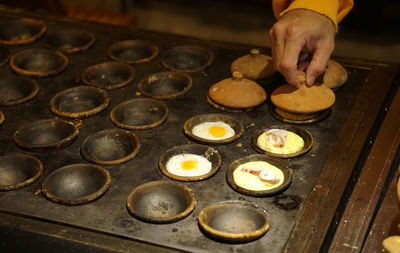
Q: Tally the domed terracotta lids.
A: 4